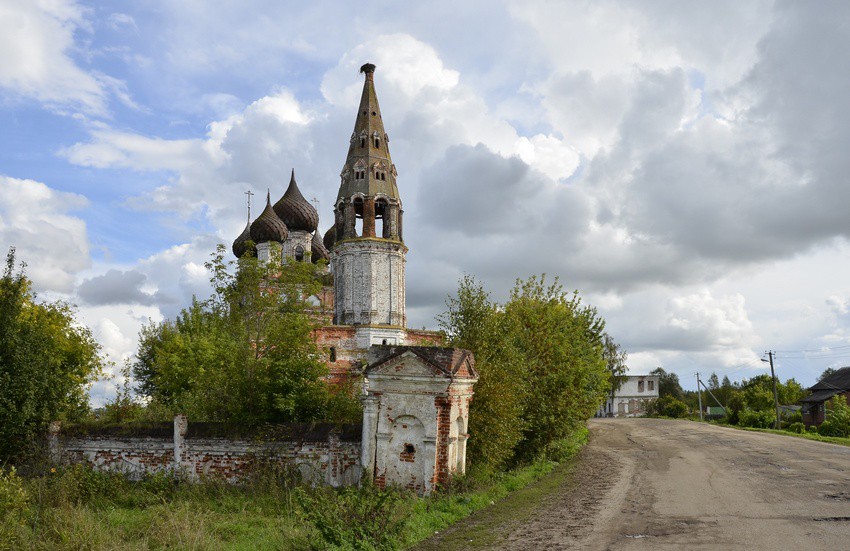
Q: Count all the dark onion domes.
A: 5